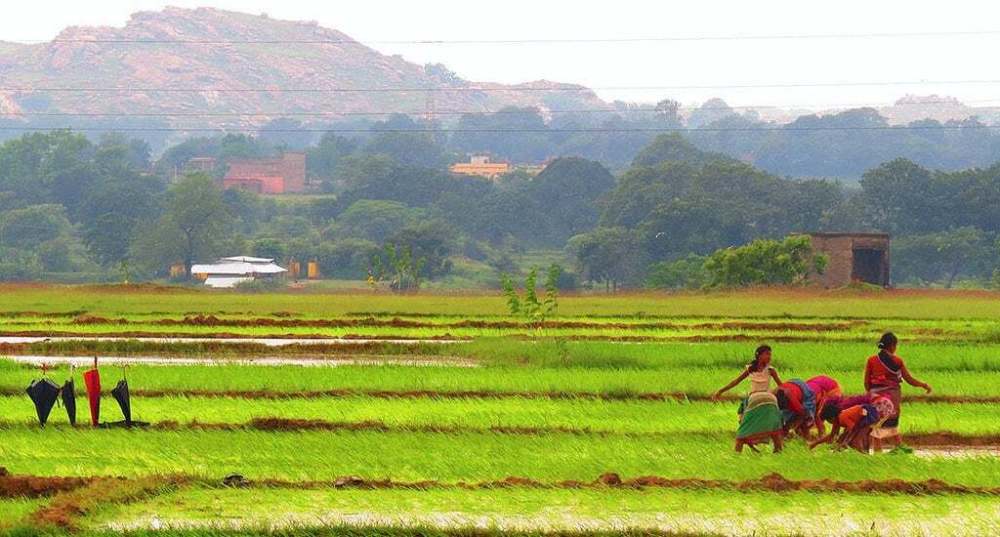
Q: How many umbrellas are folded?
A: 4